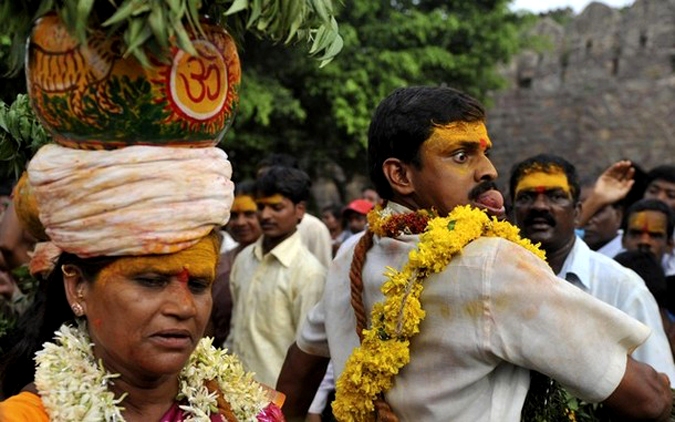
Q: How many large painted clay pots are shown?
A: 1